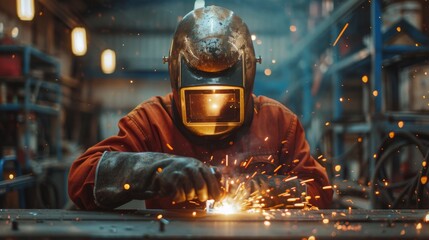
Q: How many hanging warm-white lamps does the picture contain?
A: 3